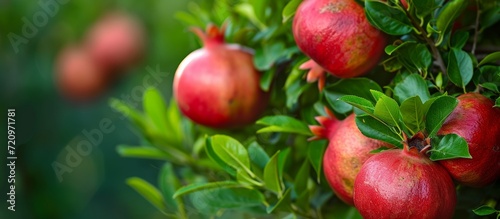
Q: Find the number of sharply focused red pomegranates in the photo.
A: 5